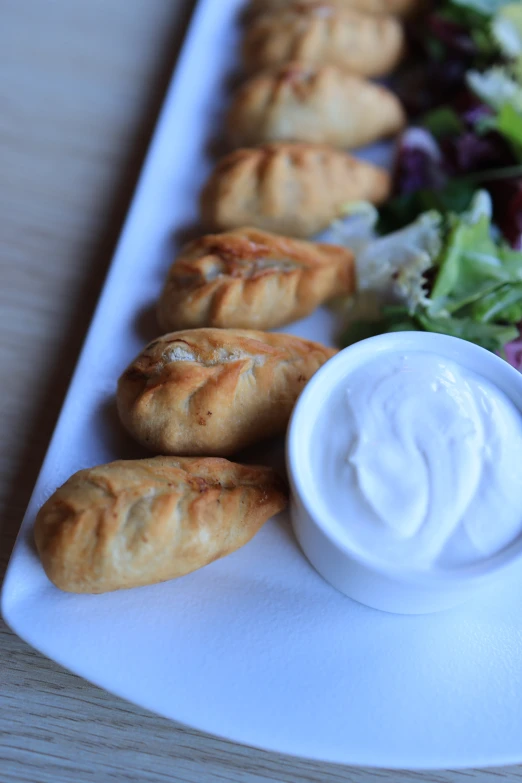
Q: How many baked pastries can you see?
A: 7